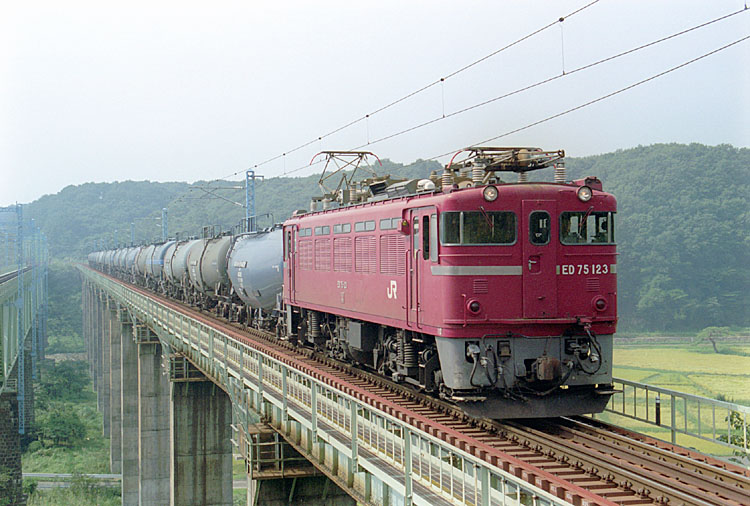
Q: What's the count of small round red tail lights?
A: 2